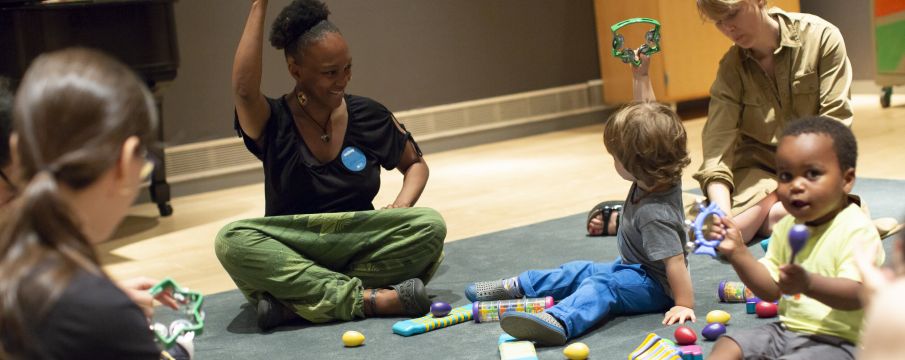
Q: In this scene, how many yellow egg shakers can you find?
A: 3